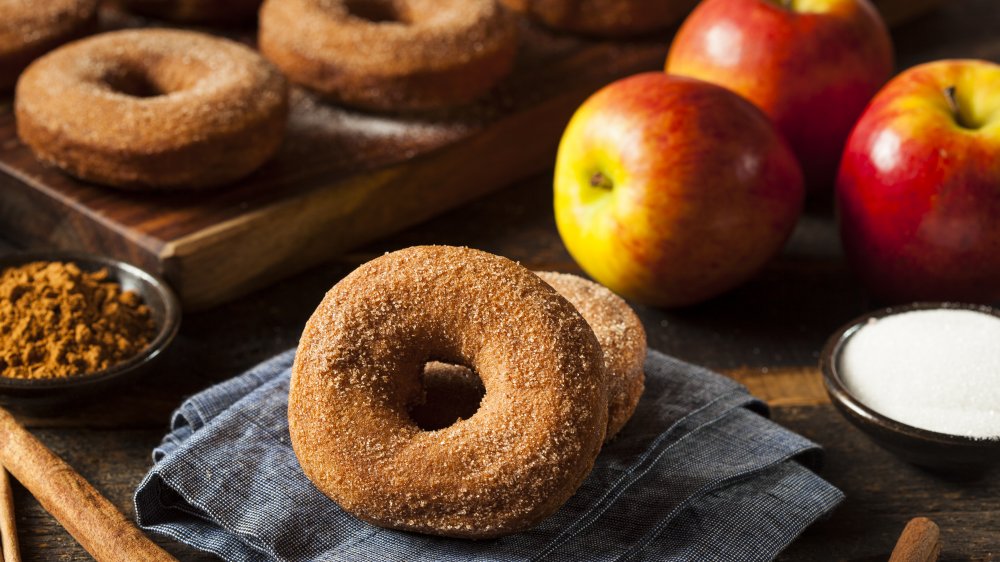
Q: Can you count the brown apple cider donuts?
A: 7